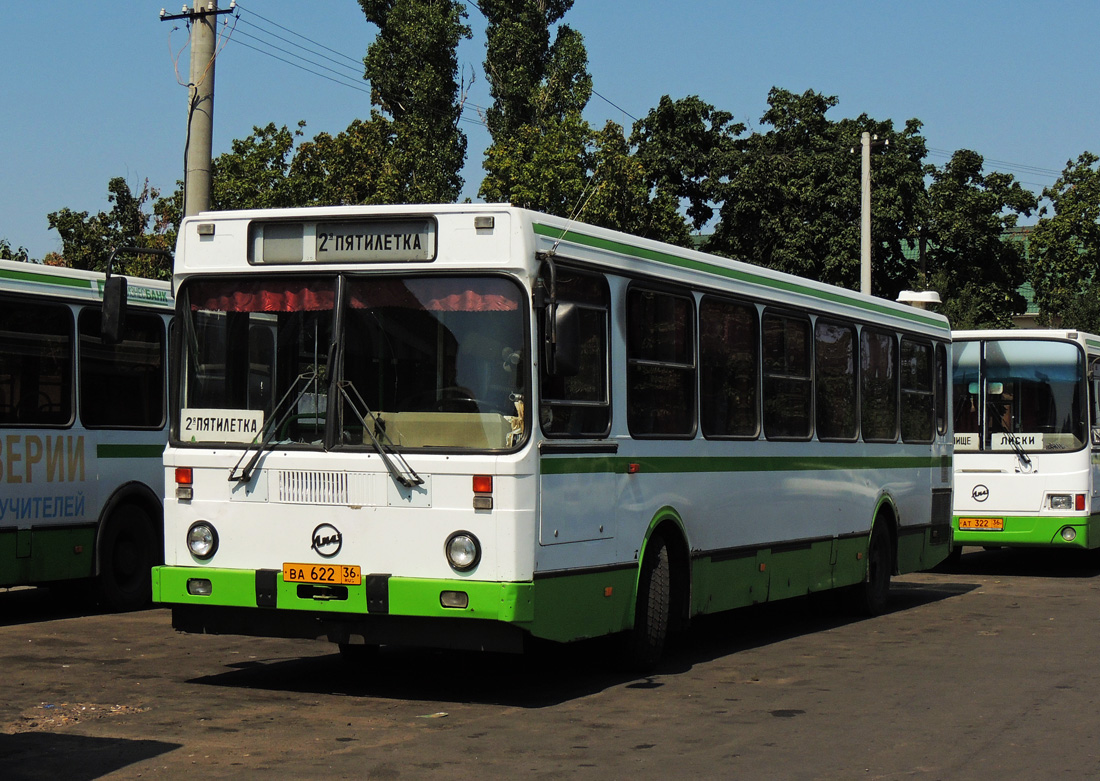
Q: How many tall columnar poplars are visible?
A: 2